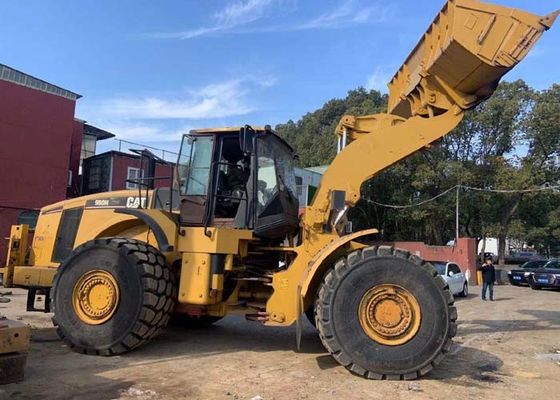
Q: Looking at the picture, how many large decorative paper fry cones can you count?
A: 0